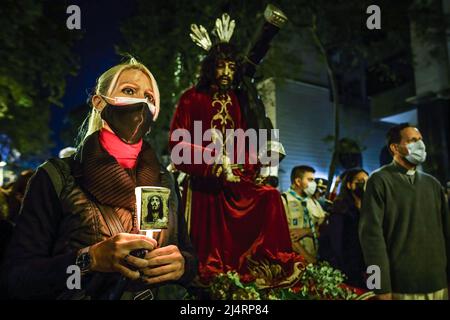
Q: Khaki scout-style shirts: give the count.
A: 1